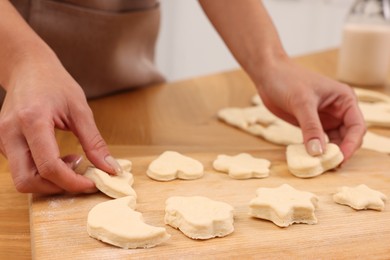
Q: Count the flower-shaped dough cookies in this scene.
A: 2